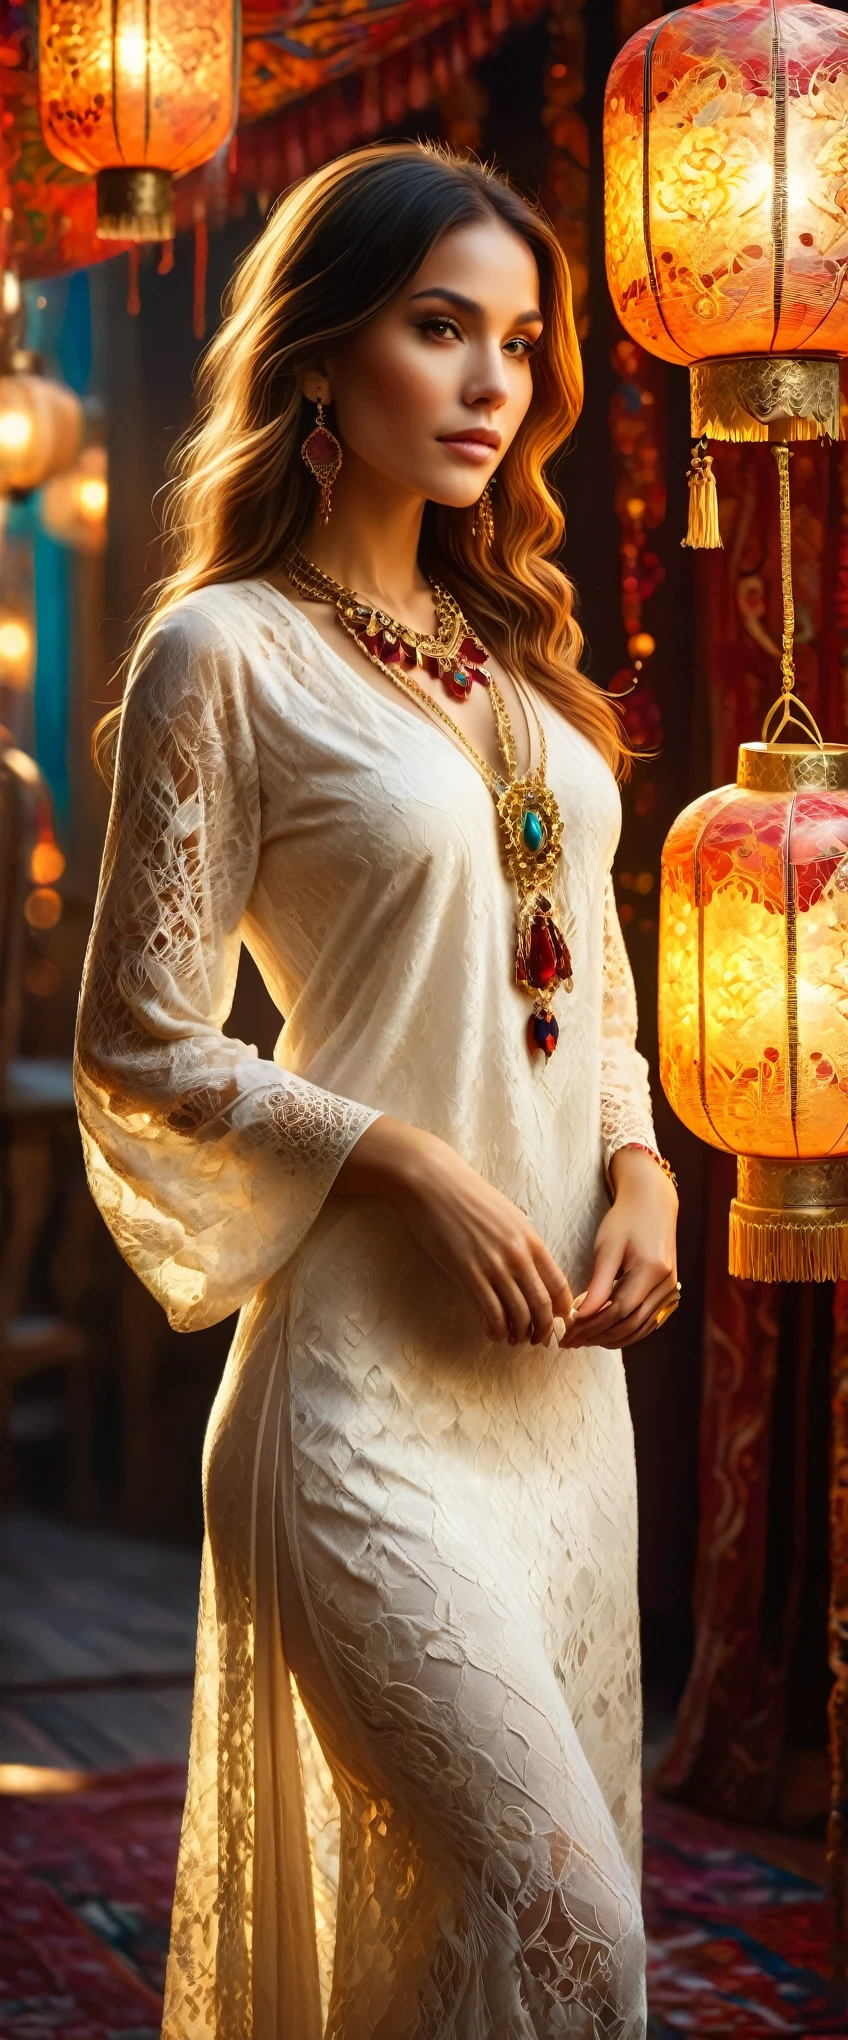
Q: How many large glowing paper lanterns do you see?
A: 3